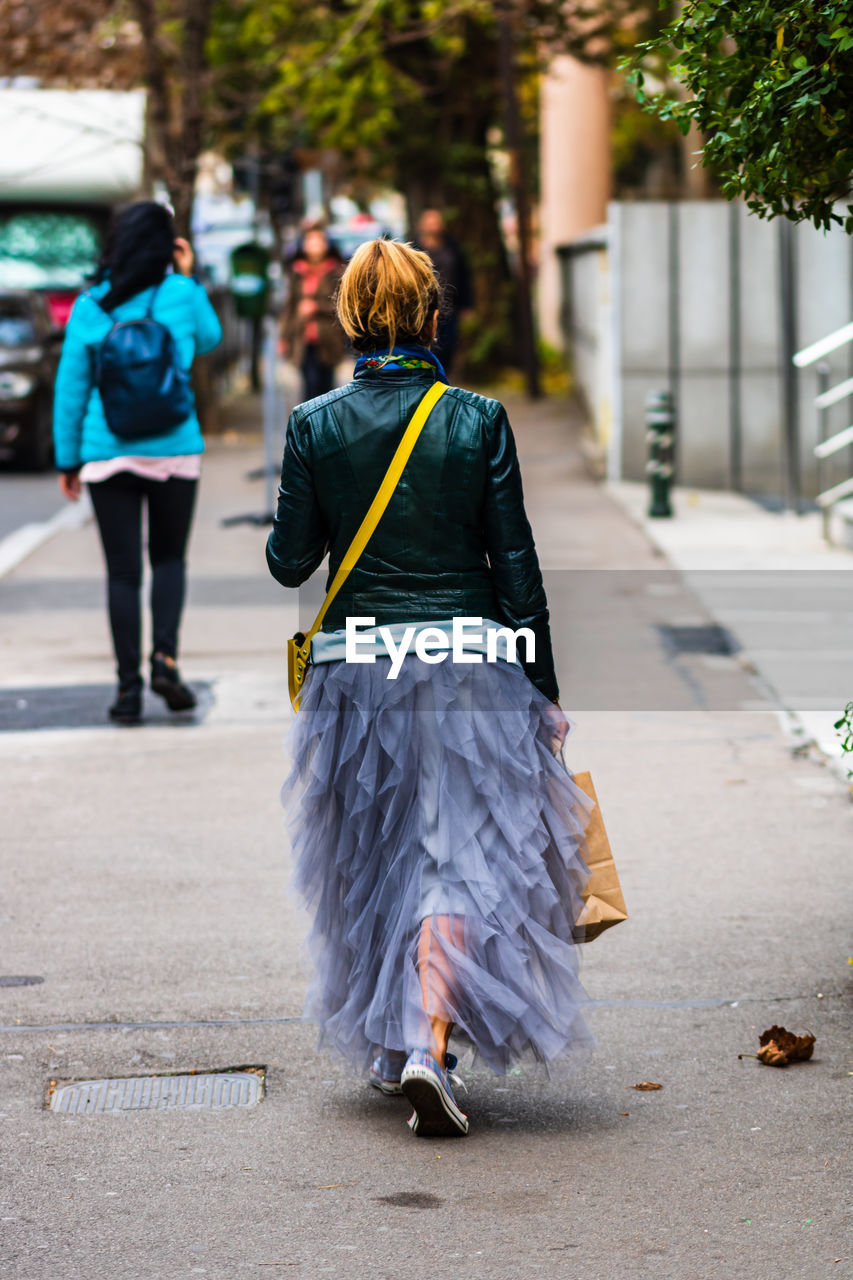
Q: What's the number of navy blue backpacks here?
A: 1